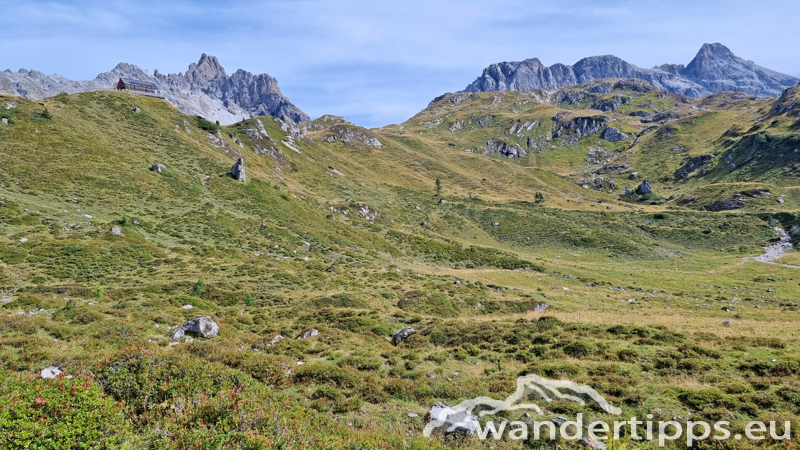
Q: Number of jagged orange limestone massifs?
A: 0